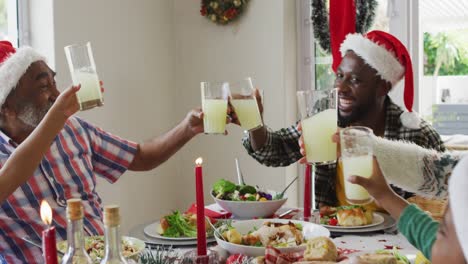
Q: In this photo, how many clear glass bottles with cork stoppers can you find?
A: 2